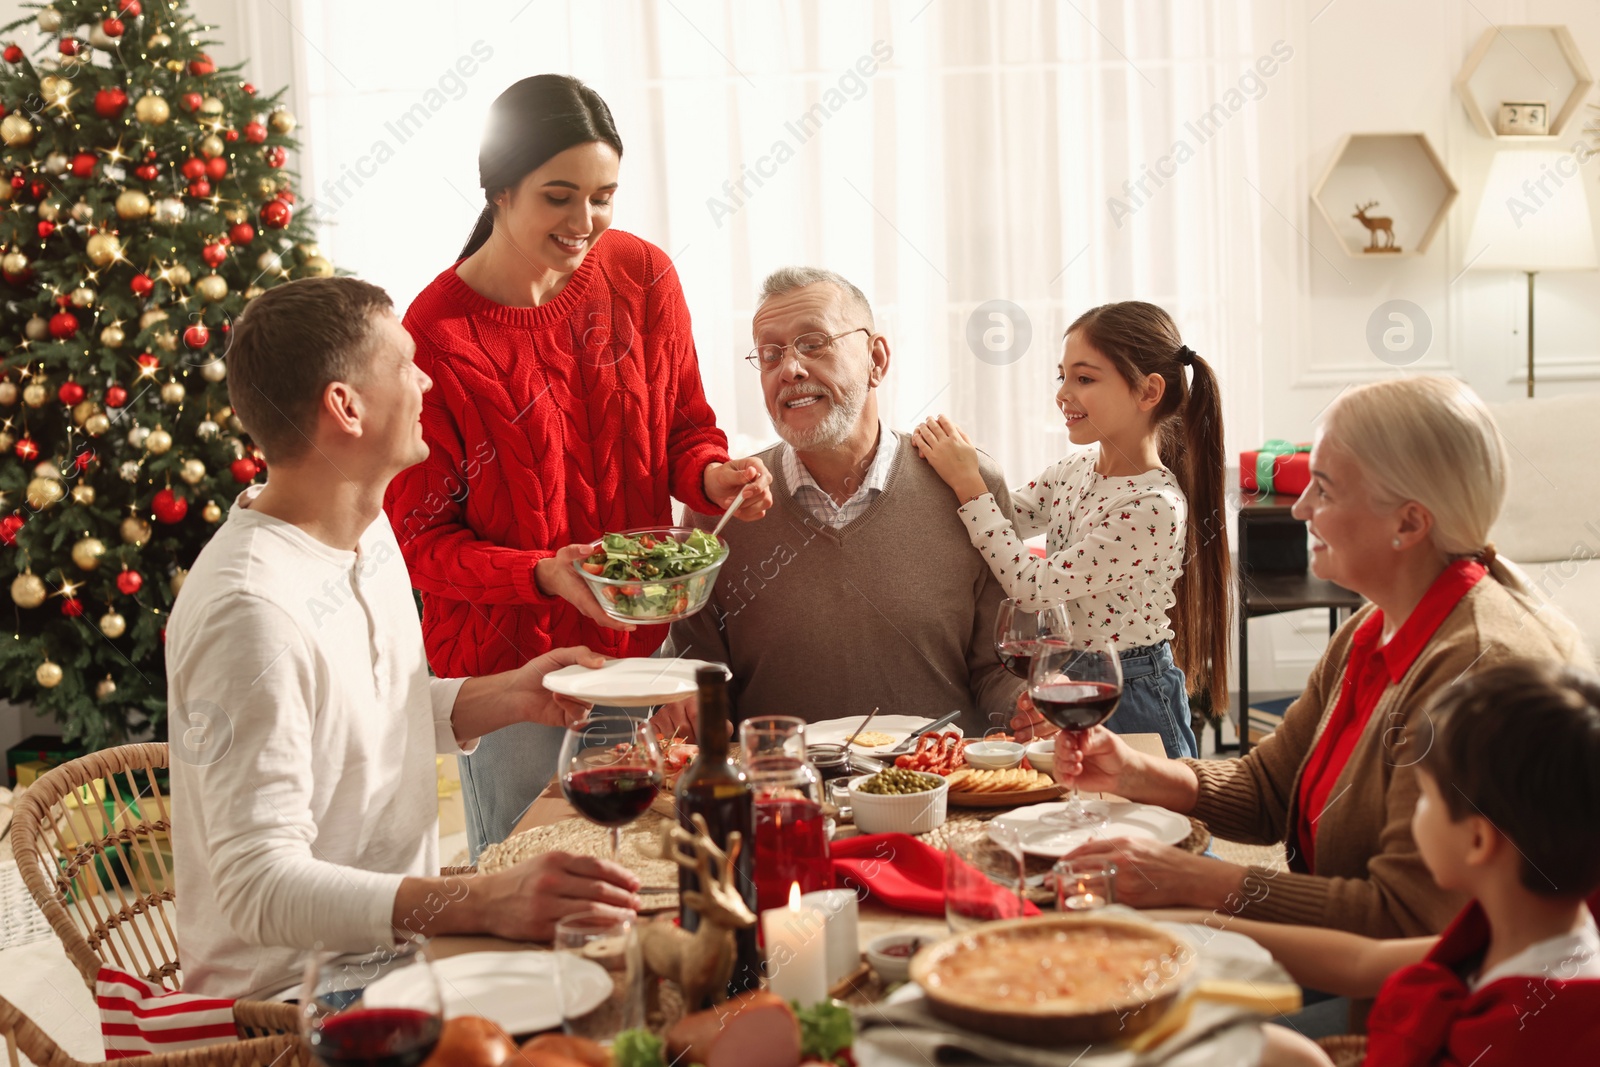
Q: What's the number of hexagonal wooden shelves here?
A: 2